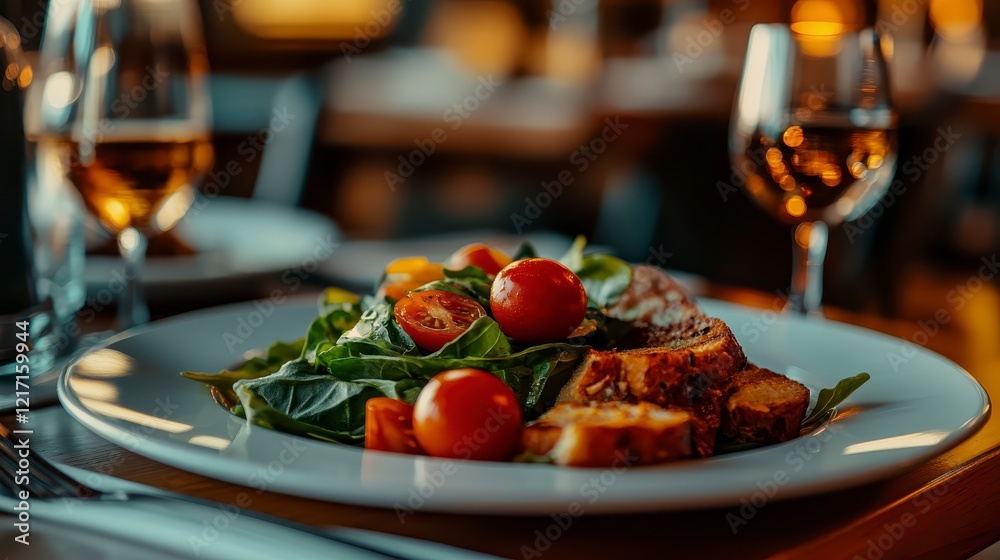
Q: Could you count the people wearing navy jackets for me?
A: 0